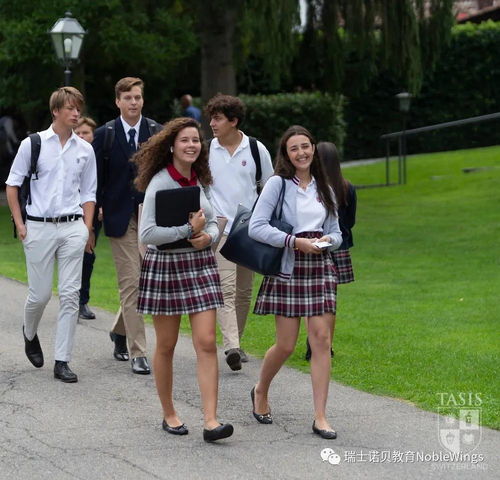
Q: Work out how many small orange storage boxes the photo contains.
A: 0